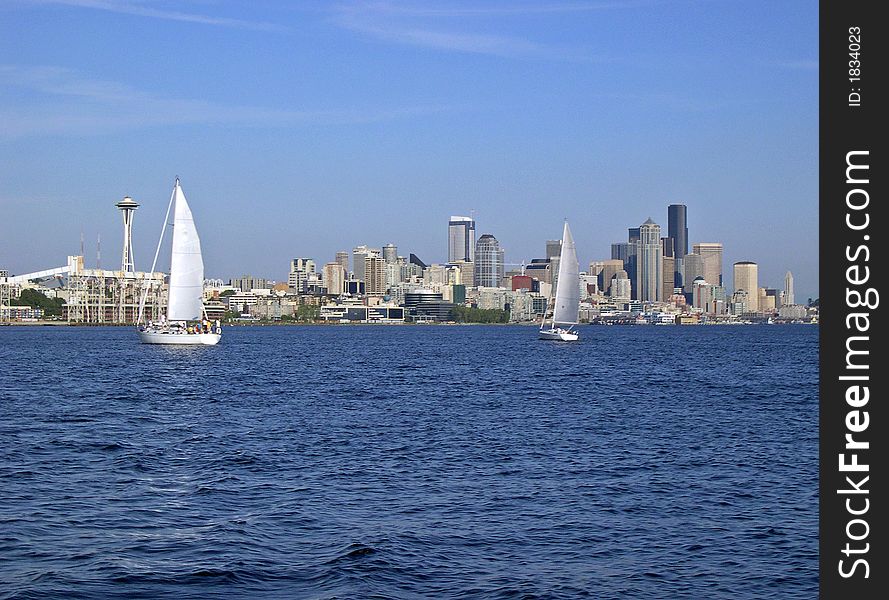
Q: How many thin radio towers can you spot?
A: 2